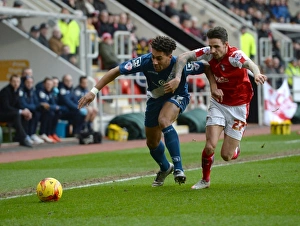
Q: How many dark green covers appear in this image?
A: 2